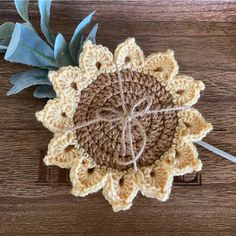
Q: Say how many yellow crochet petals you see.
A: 12